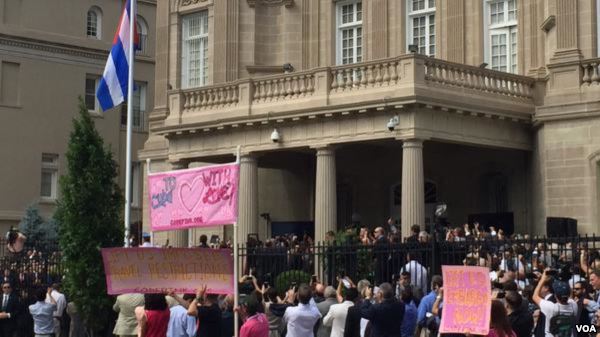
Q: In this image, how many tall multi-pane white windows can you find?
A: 4